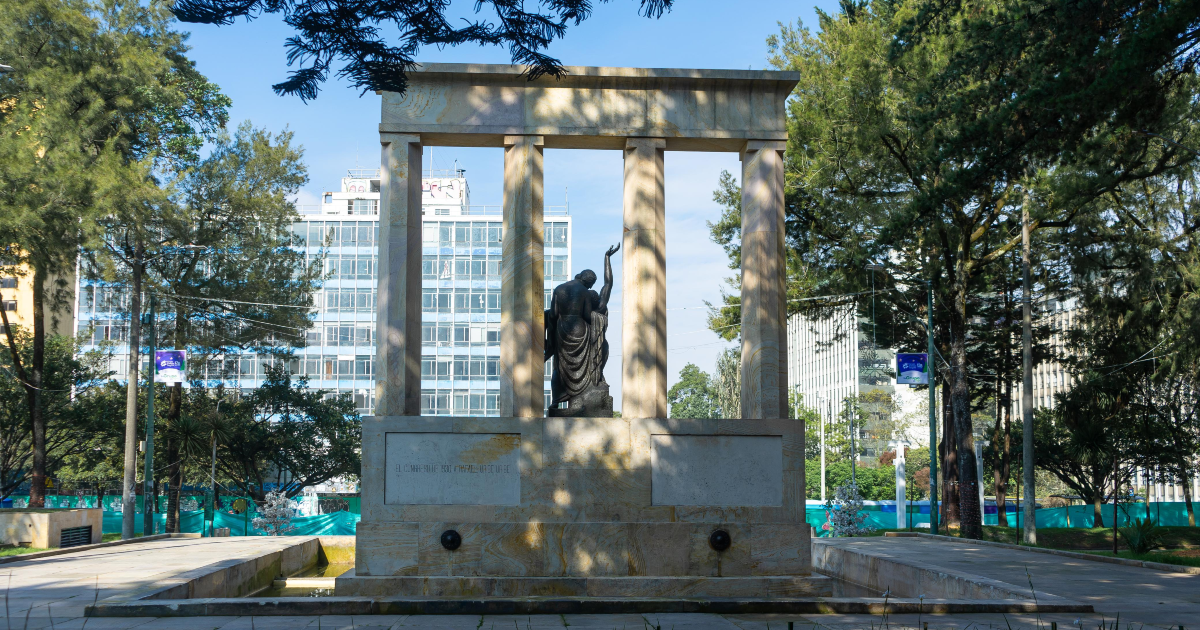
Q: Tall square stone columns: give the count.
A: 4